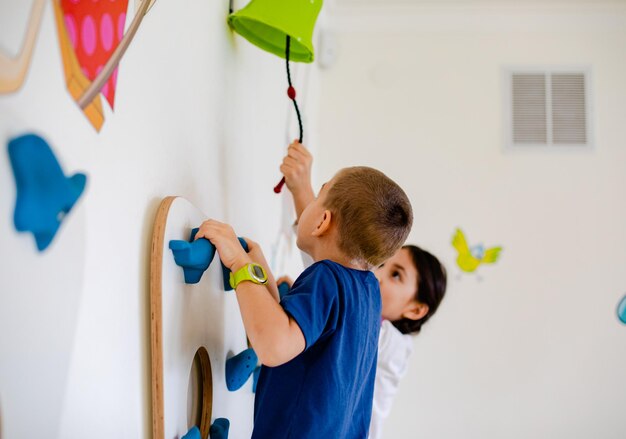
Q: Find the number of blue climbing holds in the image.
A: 8